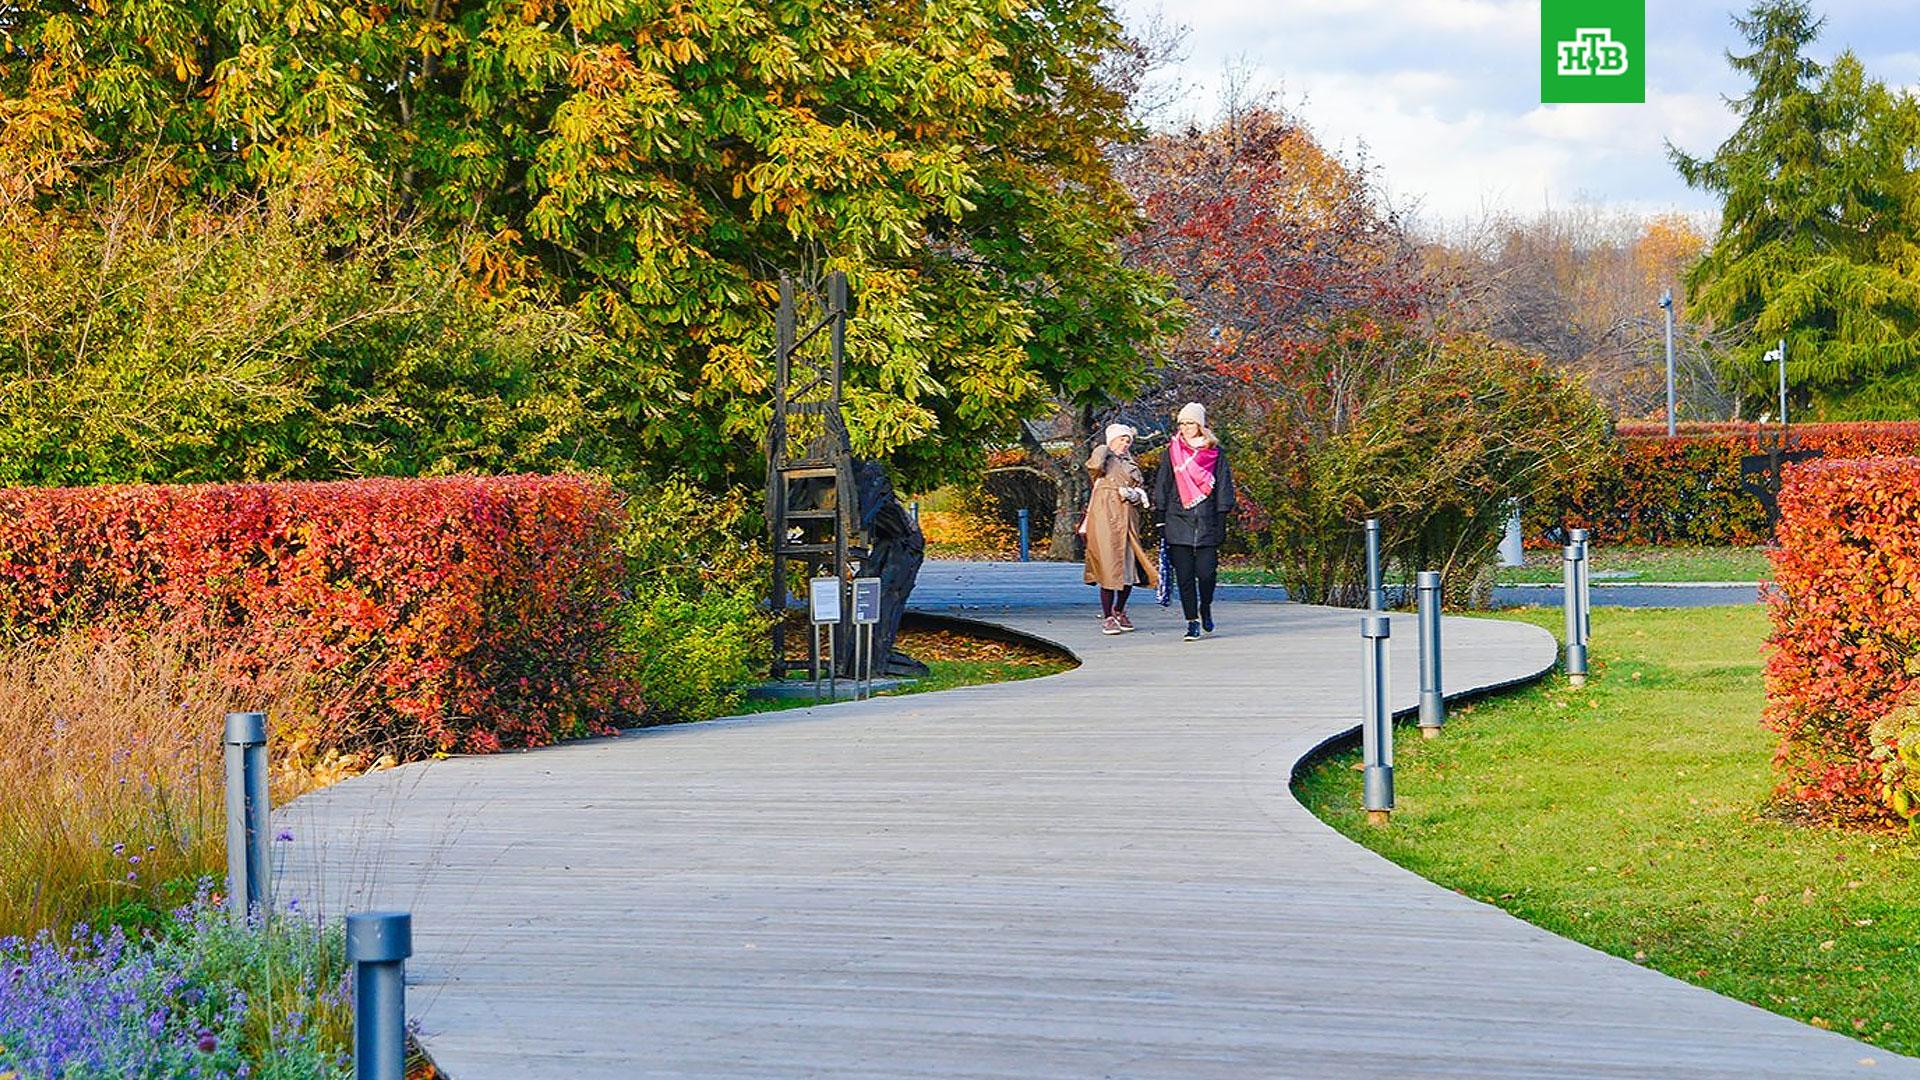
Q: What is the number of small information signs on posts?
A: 2